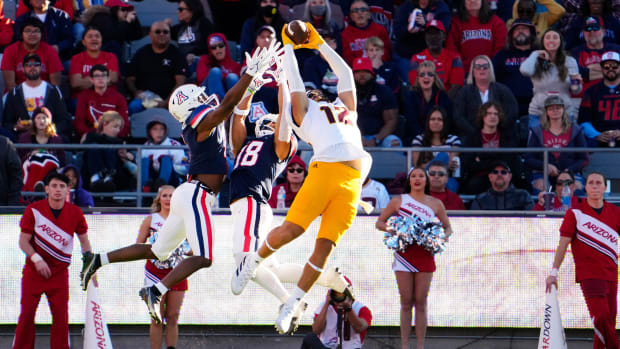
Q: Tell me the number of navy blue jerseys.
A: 2